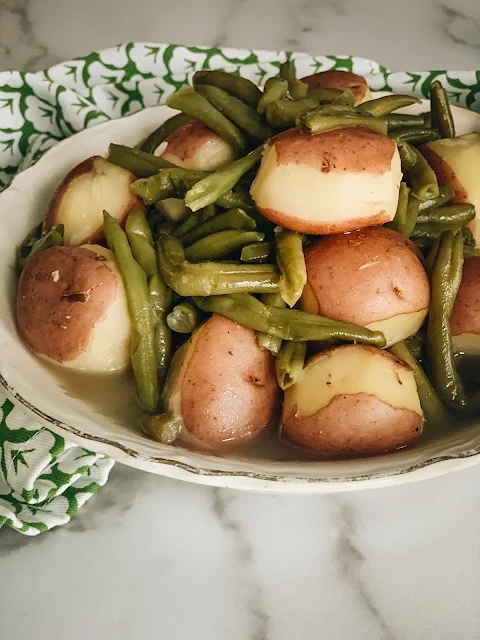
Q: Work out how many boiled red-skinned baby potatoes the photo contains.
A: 10